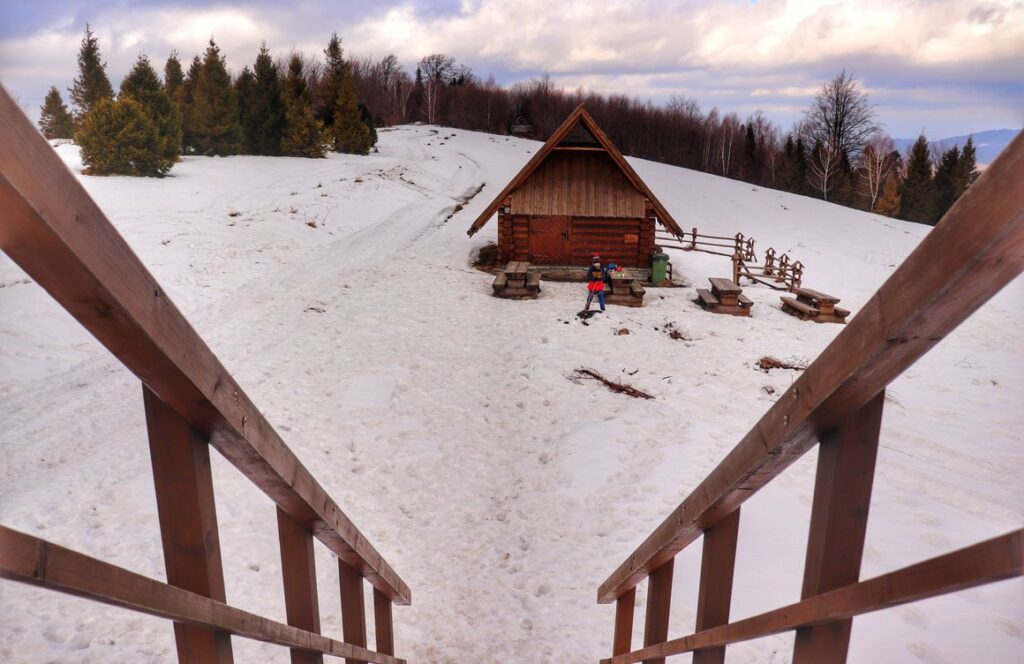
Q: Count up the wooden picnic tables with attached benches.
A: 4